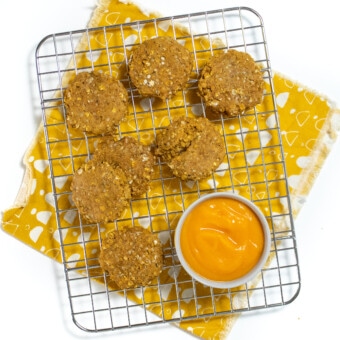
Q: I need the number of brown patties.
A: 7